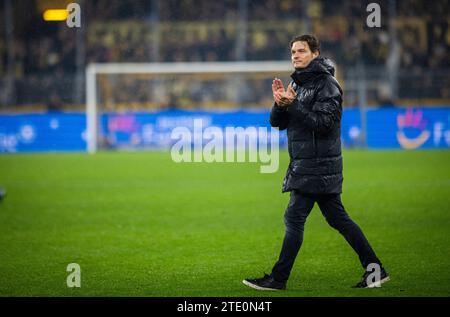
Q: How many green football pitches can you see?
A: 1